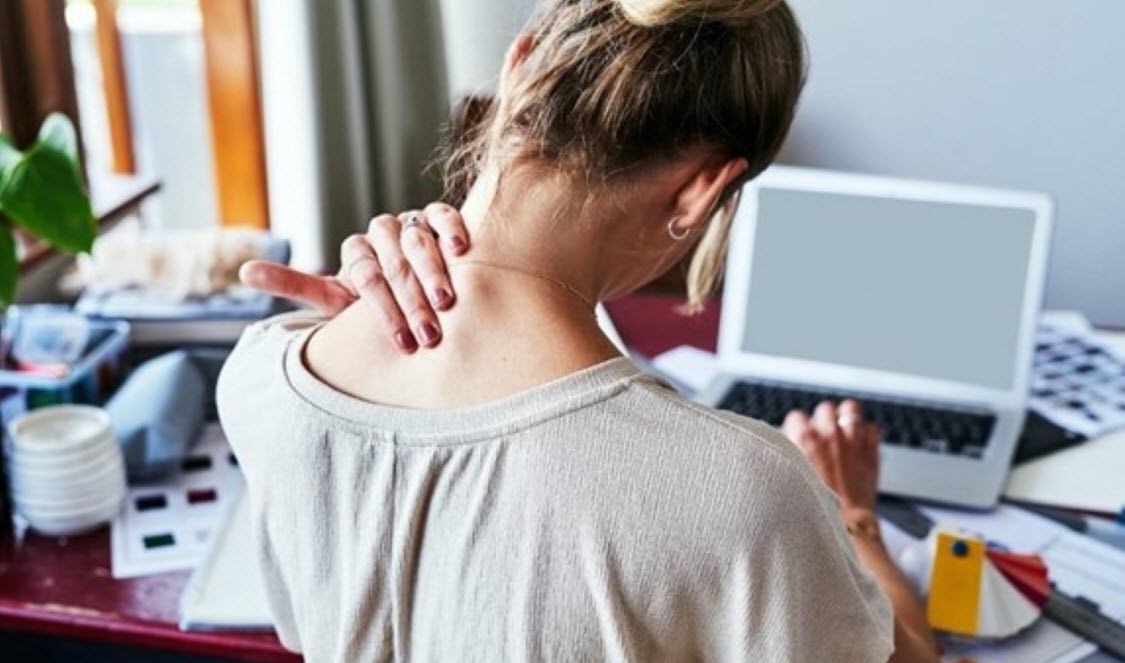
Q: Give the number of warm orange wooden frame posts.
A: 2